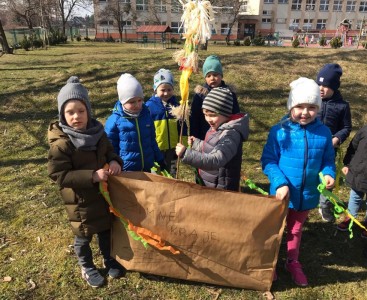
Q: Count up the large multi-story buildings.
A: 1